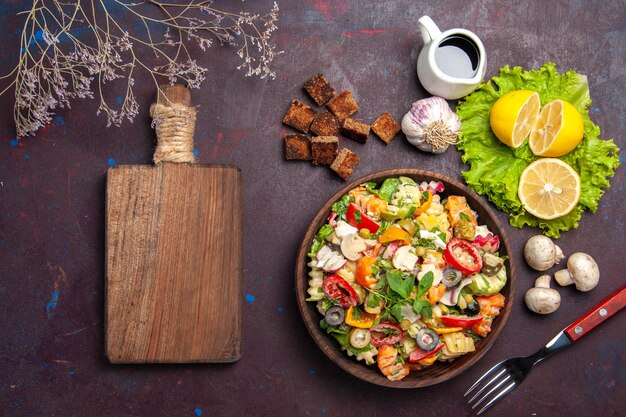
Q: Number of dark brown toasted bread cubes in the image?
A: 9